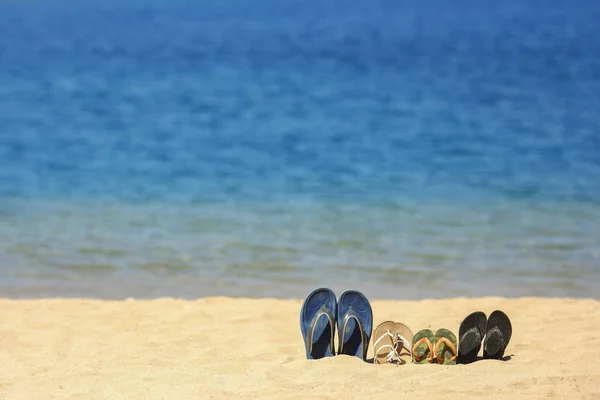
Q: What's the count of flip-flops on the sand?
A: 8